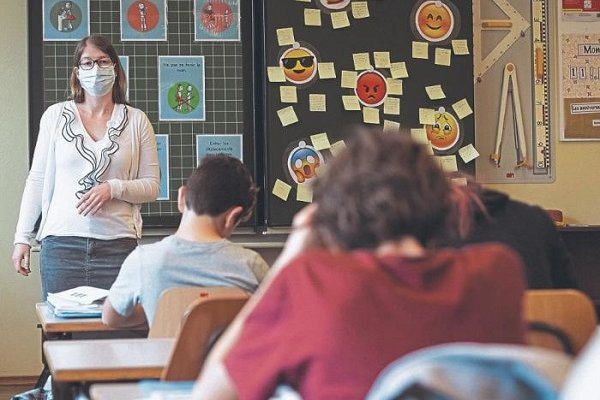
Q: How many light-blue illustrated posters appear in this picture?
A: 7